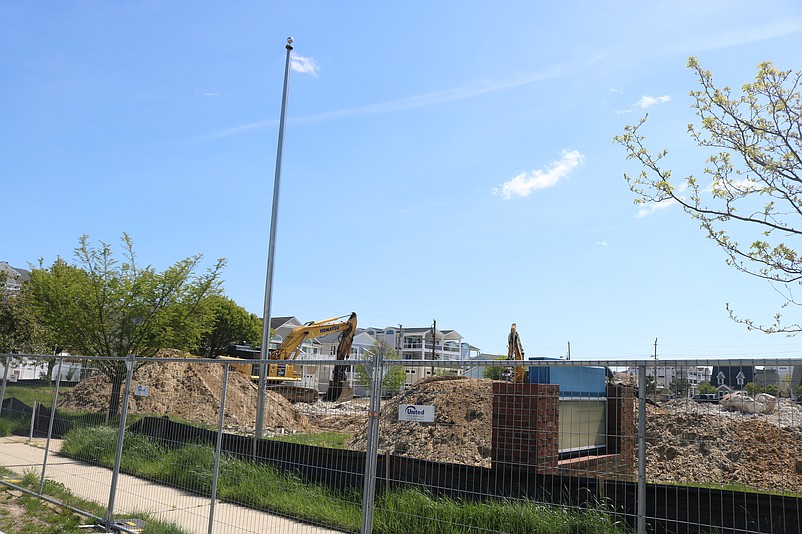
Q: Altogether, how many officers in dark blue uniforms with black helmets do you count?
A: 0